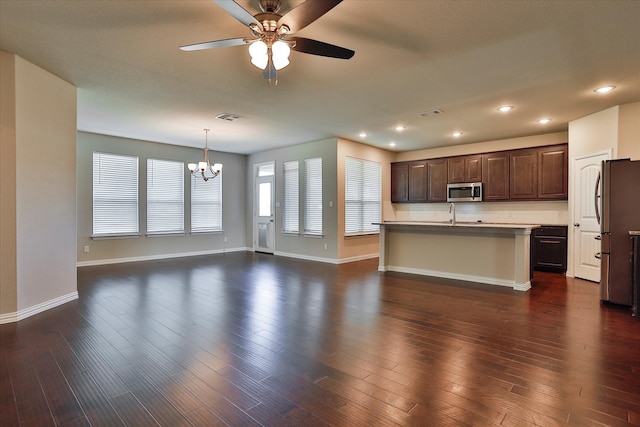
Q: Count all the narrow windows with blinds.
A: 2